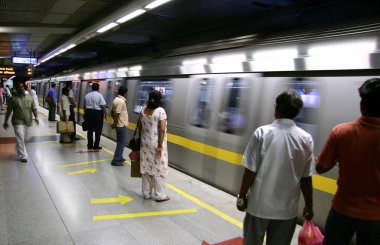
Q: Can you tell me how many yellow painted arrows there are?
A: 2